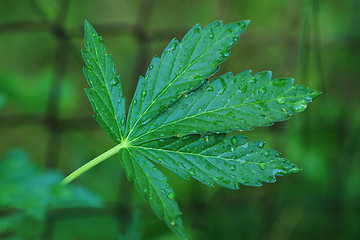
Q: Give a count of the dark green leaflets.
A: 5